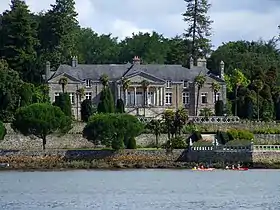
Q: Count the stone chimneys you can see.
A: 6